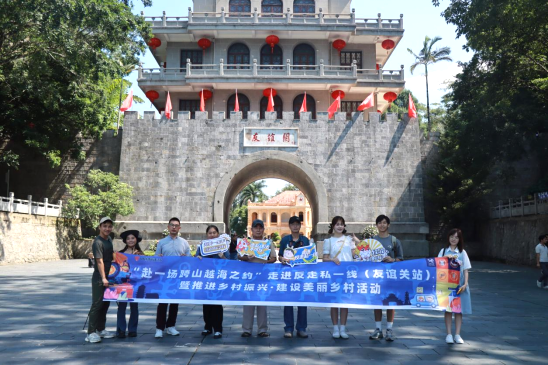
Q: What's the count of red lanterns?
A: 10